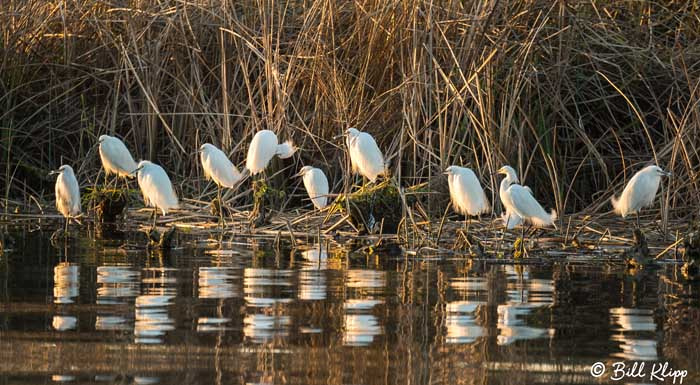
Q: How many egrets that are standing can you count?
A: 10